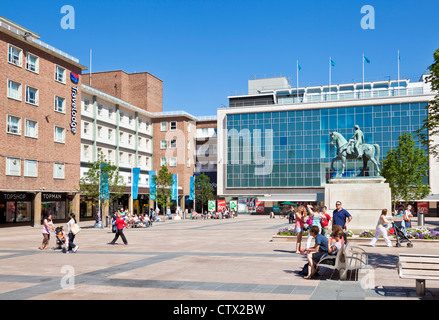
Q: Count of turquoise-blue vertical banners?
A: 5